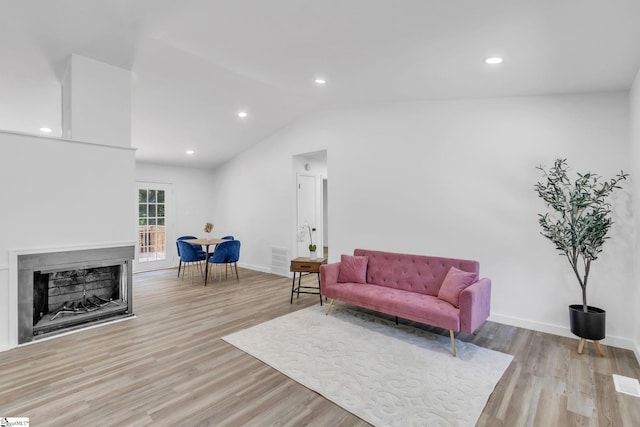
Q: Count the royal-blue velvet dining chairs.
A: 4